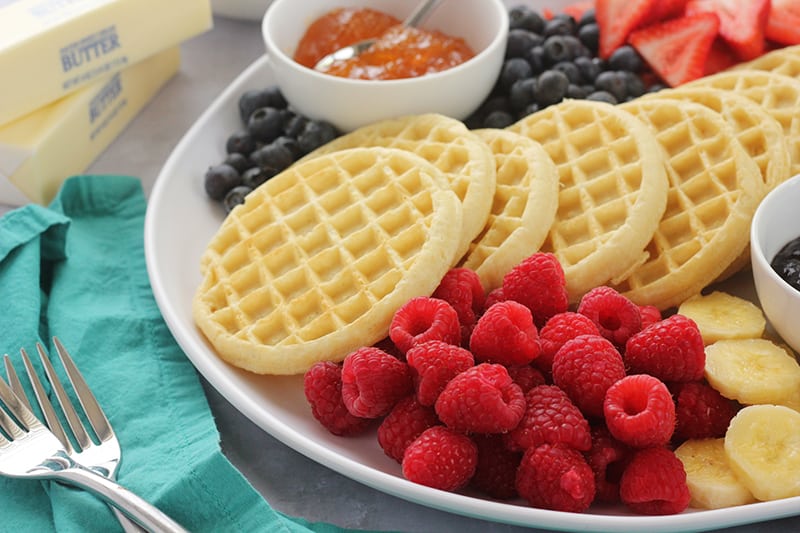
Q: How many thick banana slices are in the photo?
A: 4